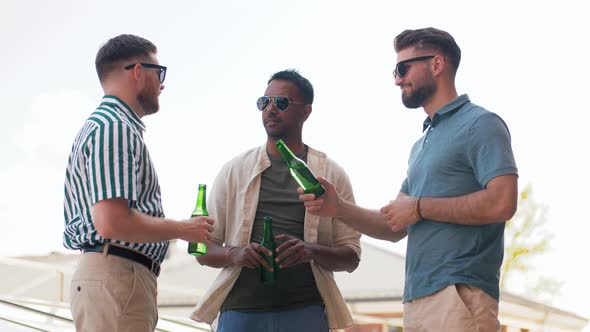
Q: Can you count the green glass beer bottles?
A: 3